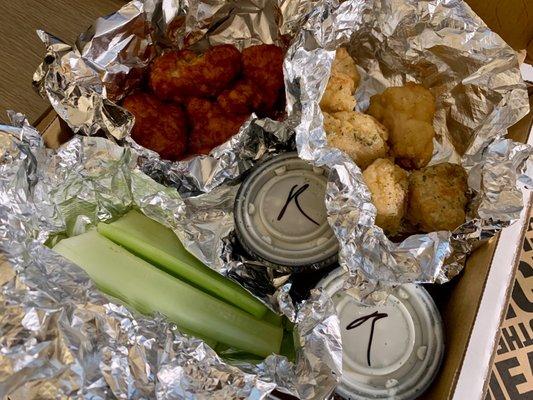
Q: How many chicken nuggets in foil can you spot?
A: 10